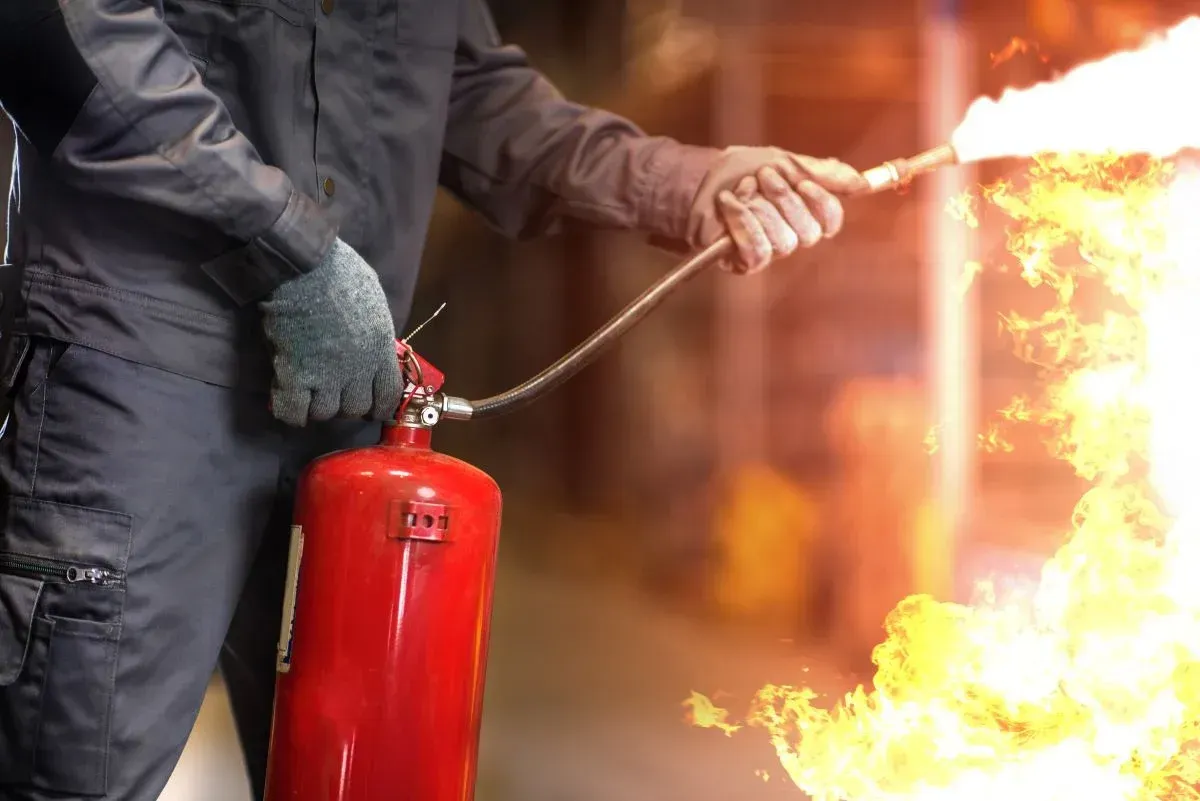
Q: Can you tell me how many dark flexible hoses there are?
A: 1